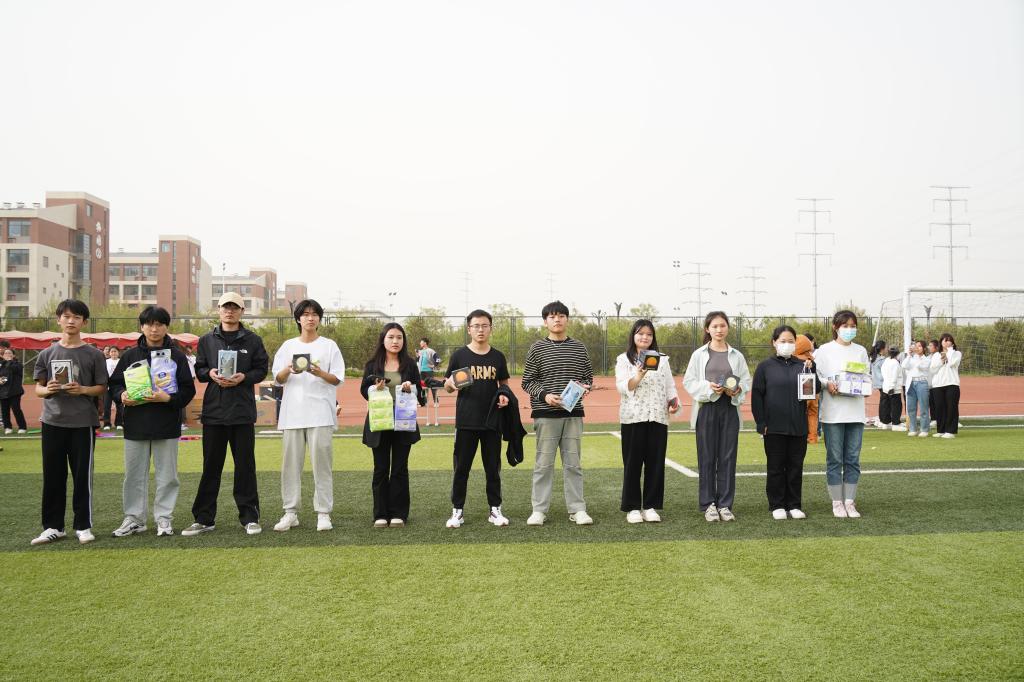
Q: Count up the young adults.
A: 11